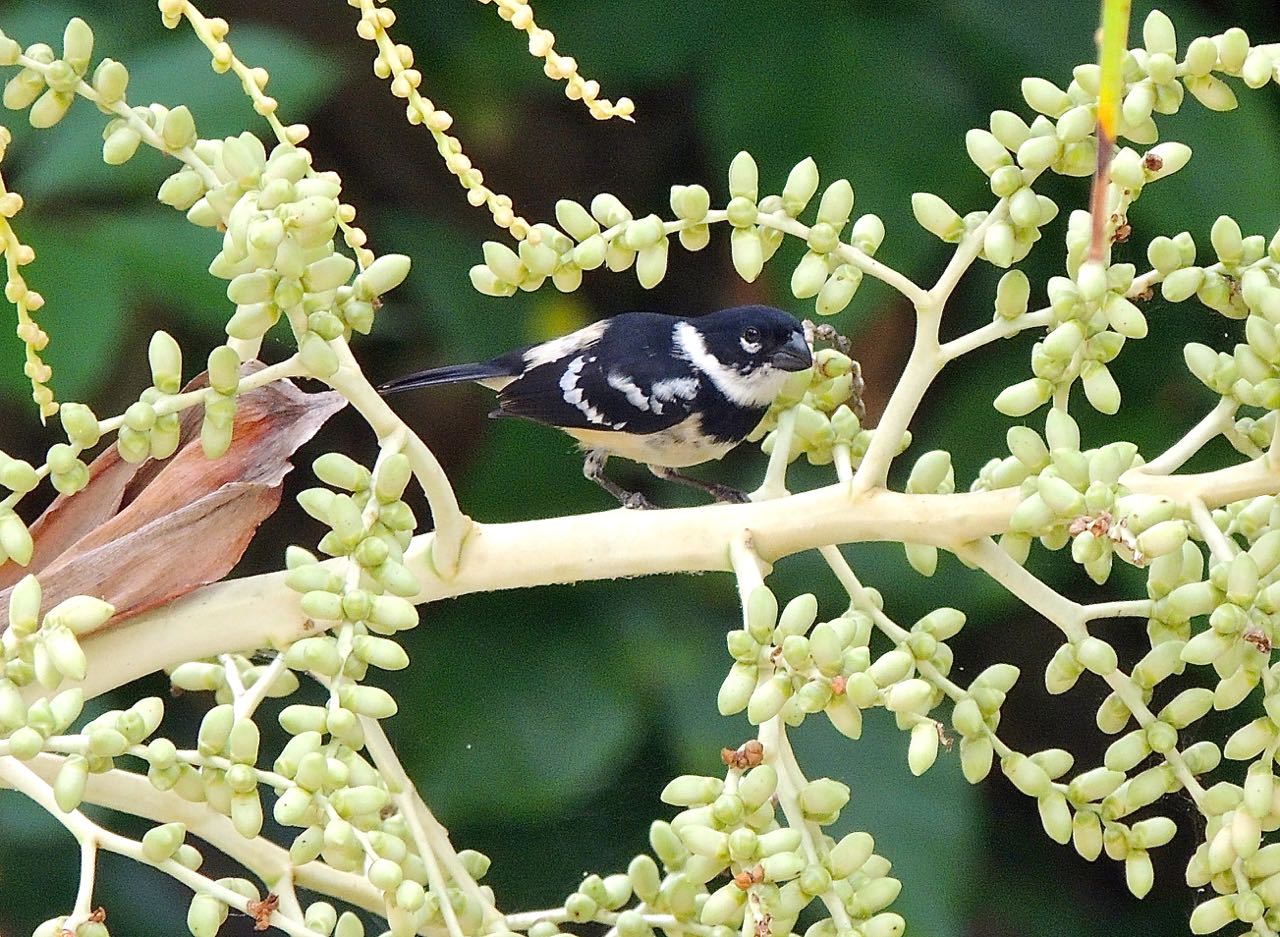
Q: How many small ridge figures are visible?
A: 0